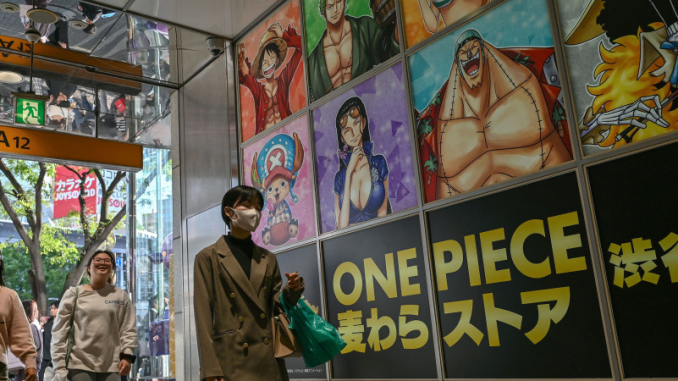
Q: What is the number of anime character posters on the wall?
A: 7